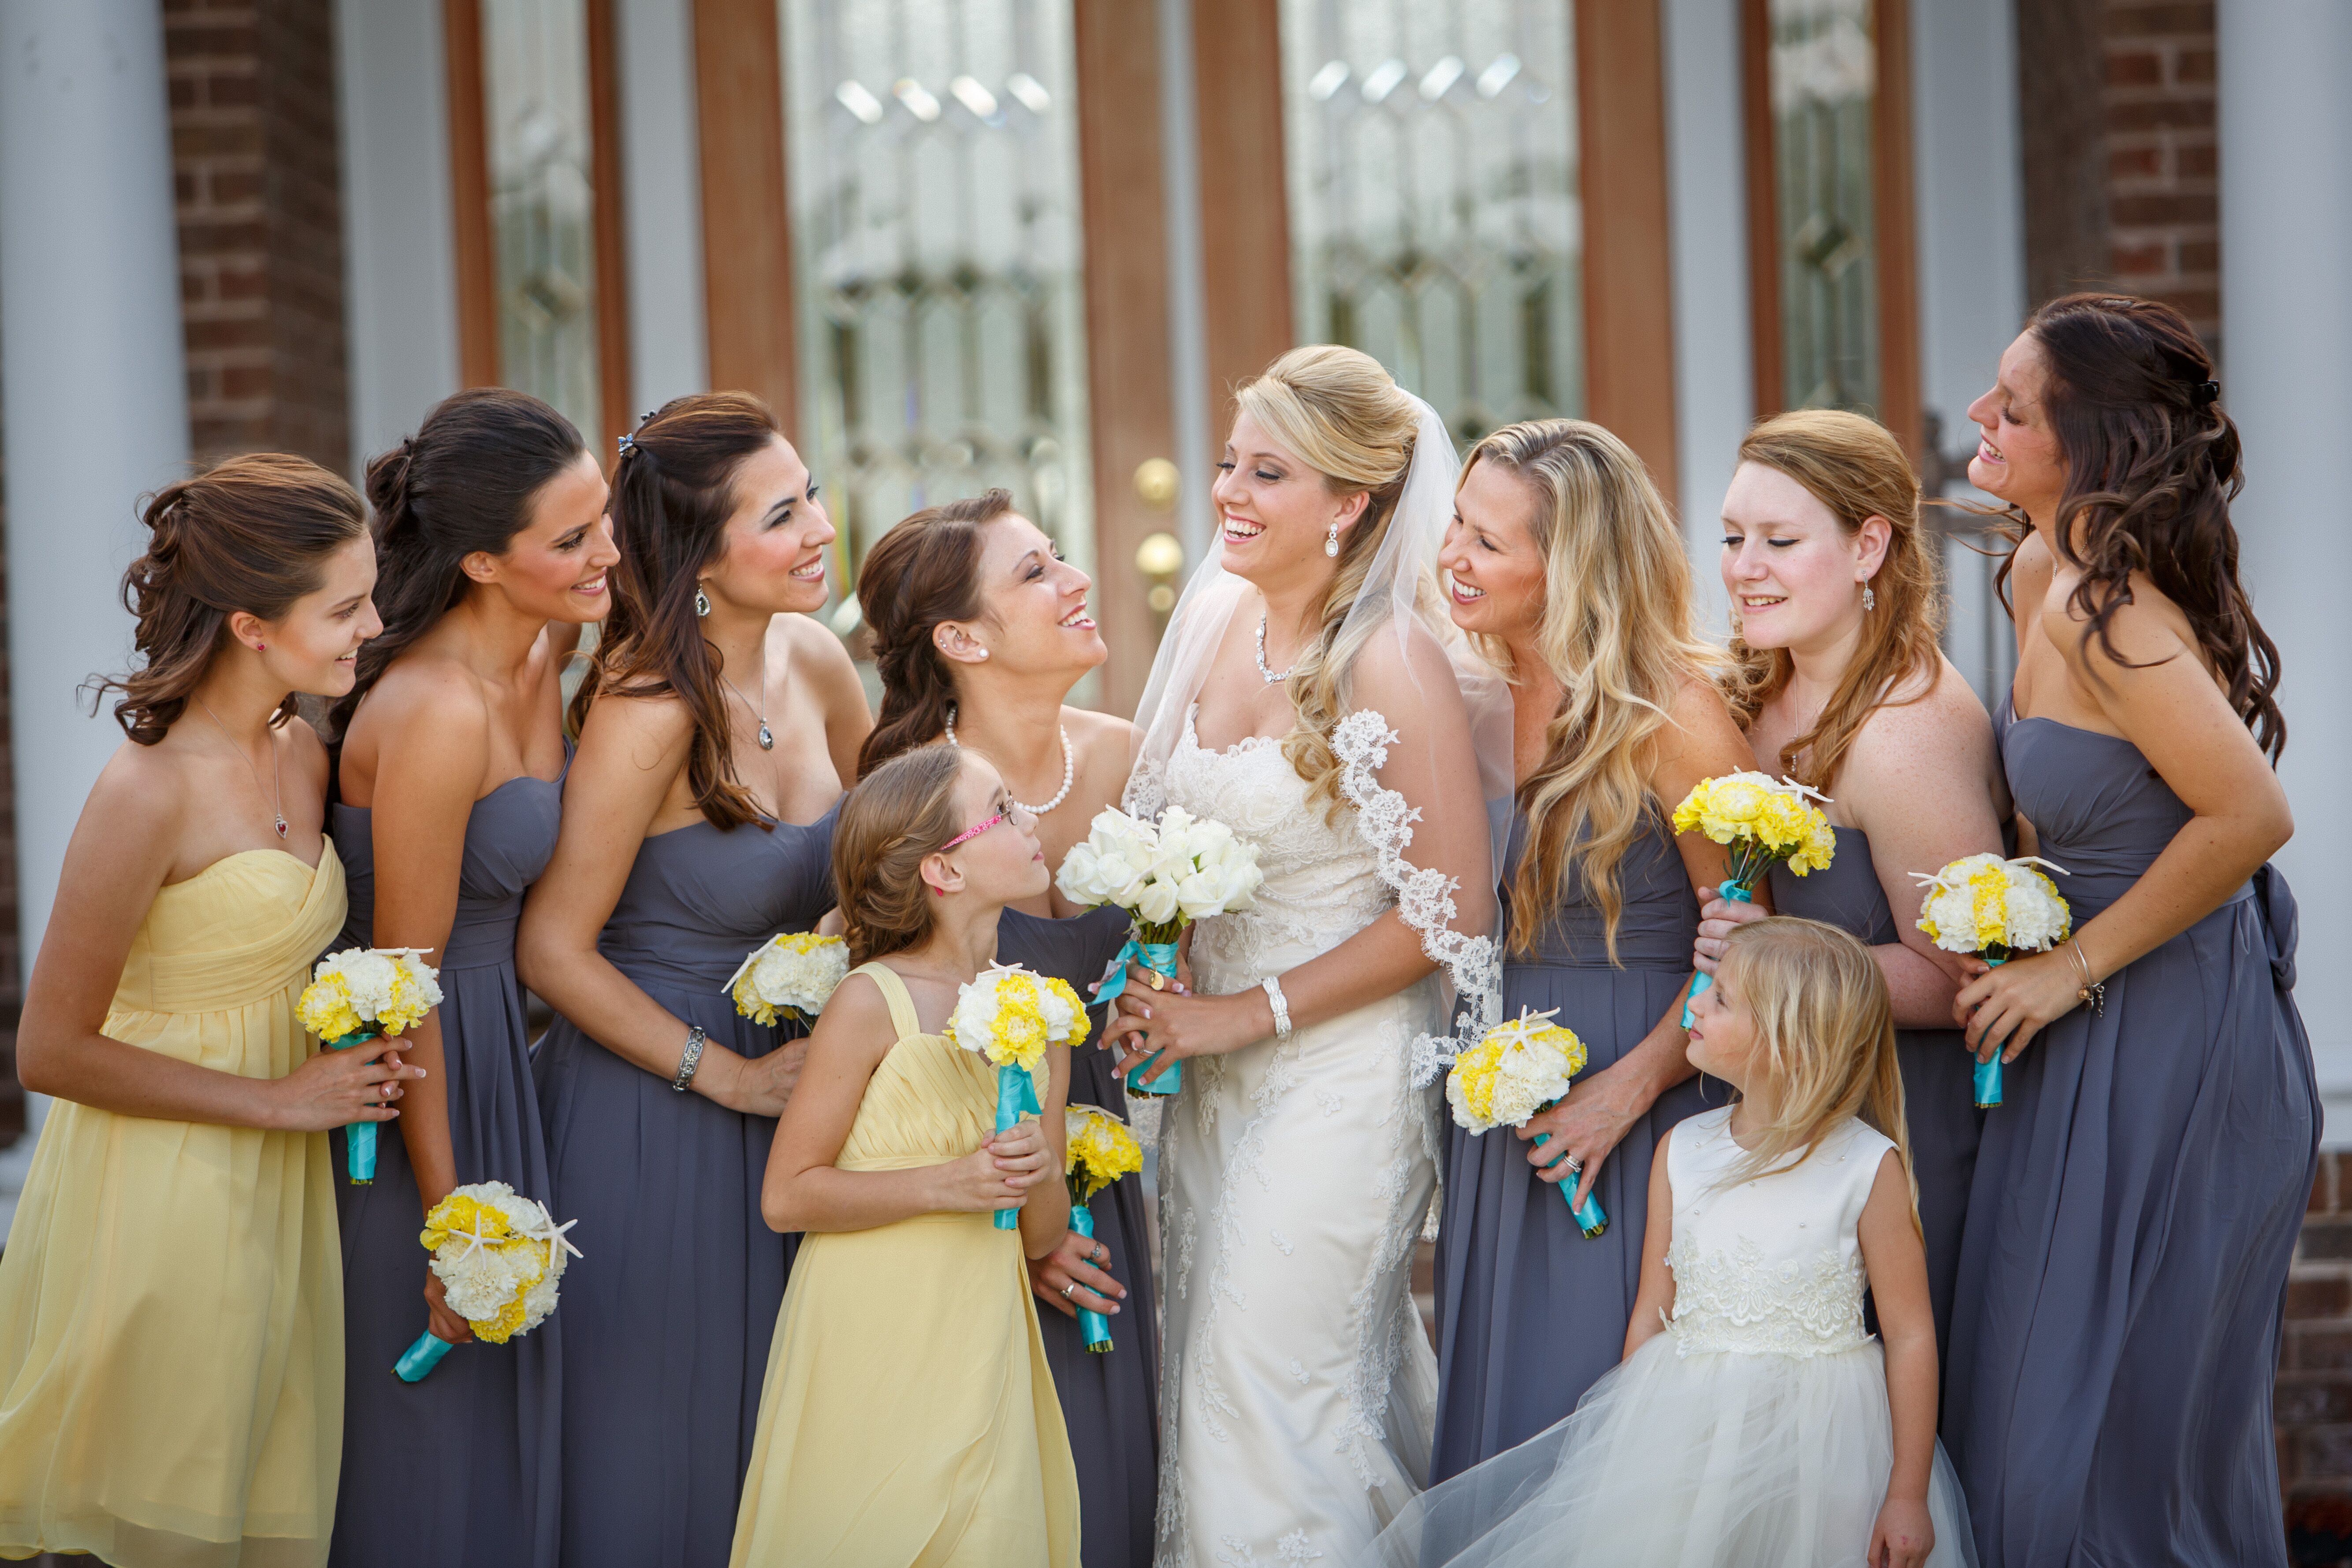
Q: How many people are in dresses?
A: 10